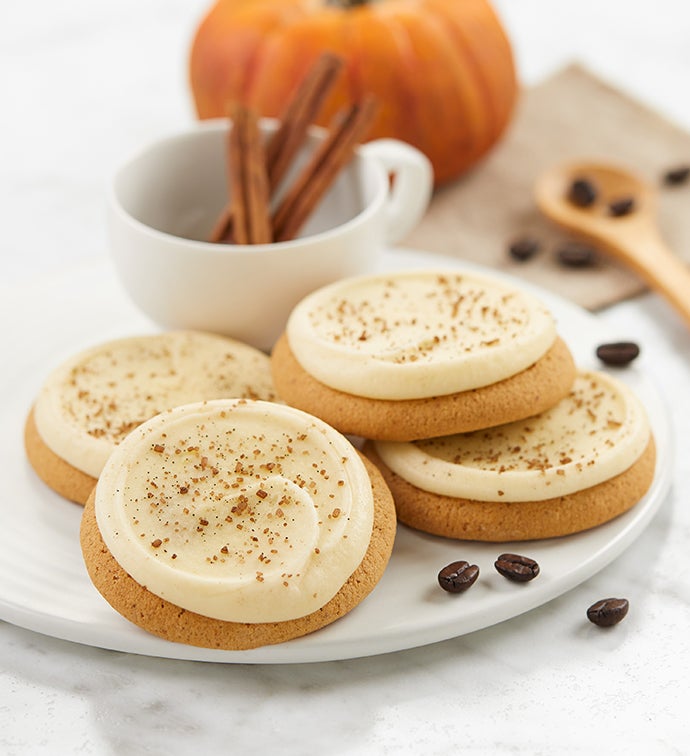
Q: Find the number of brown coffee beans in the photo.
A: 9